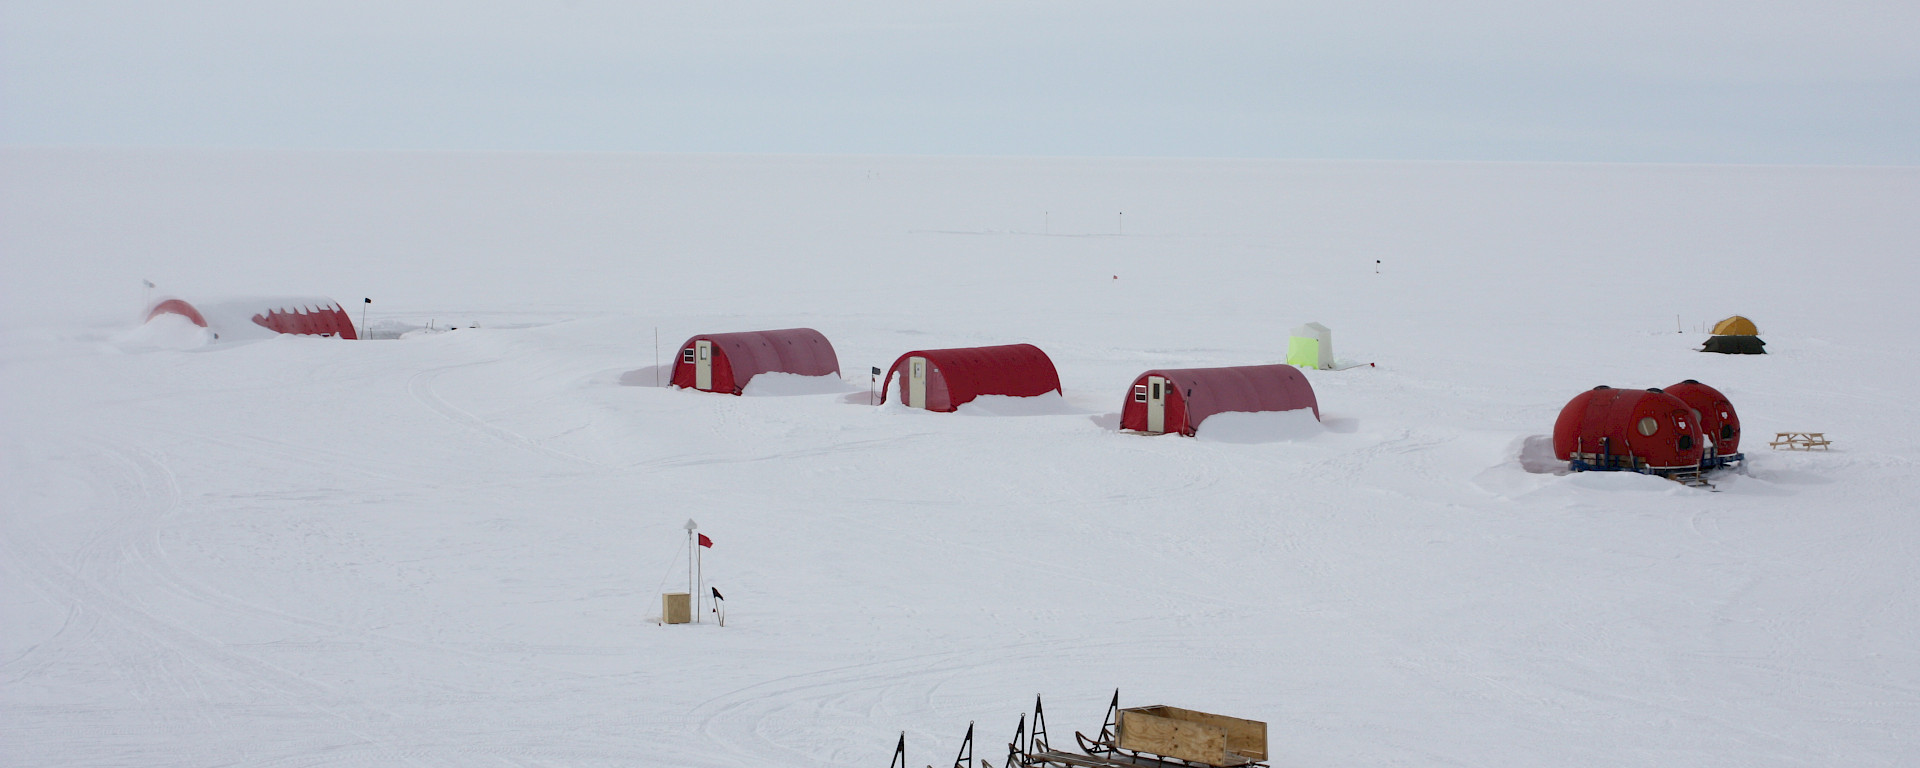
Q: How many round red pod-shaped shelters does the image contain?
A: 2